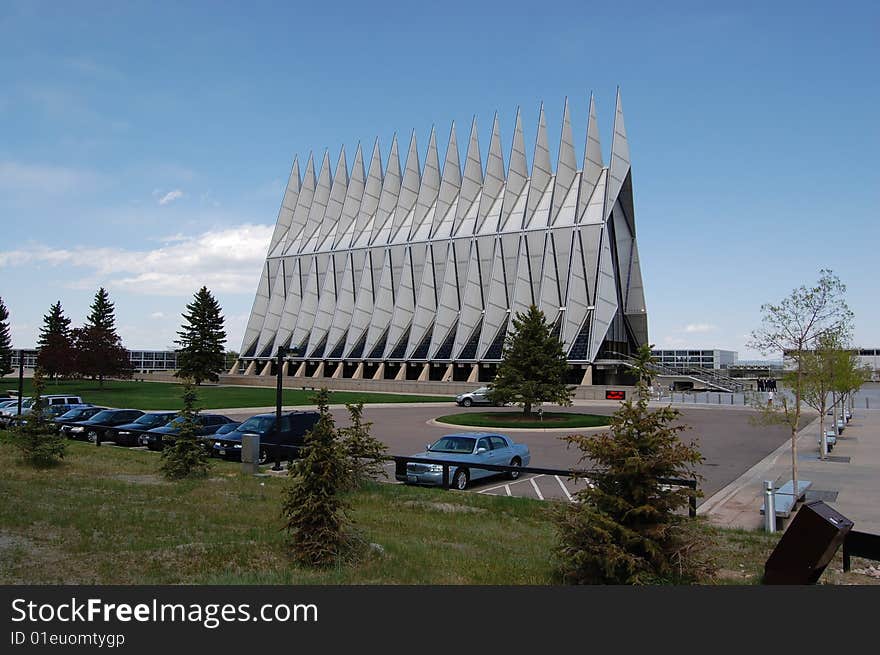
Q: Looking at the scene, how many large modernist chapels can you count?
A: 1